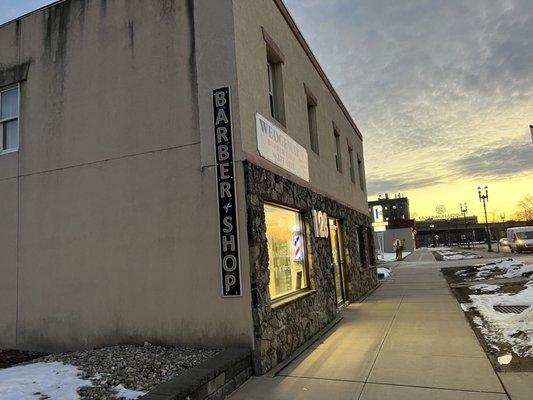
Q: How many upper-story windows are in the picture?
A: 6